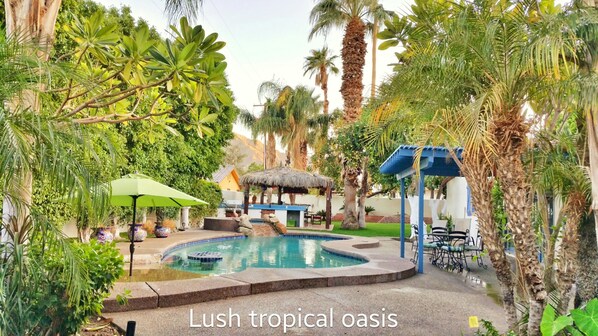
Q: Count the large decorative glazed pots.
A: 3